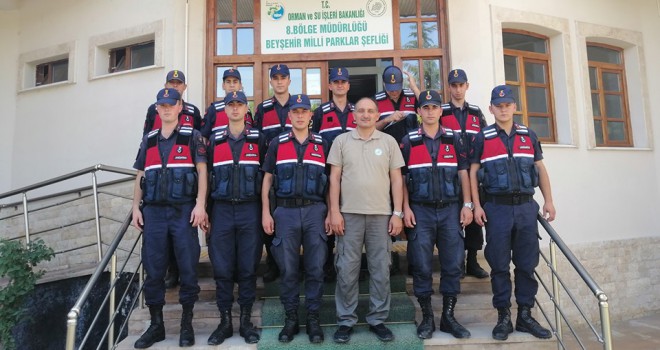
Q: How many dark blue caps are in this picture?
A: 11